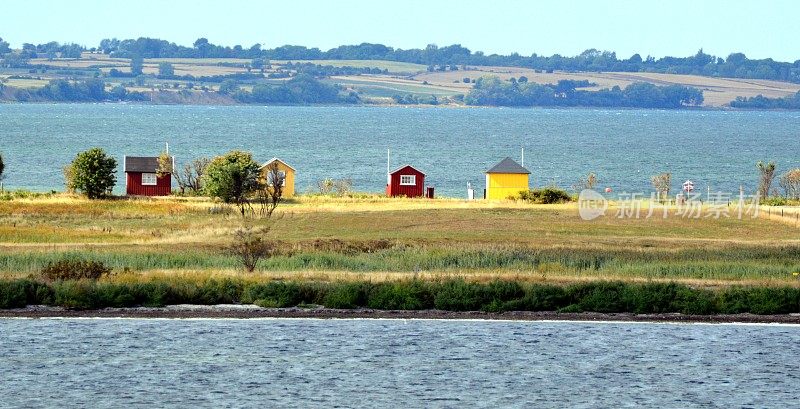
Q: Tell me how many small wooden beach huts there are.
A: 4